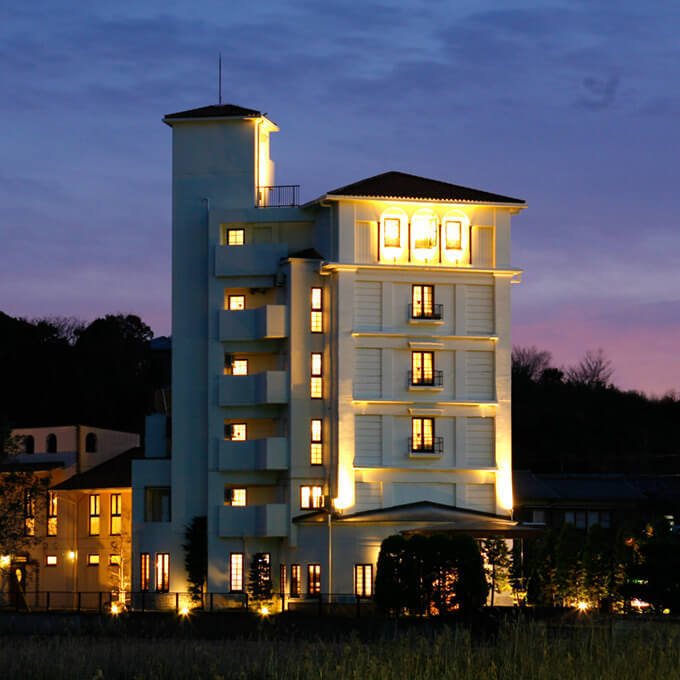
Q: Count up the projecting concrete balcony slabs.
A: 5